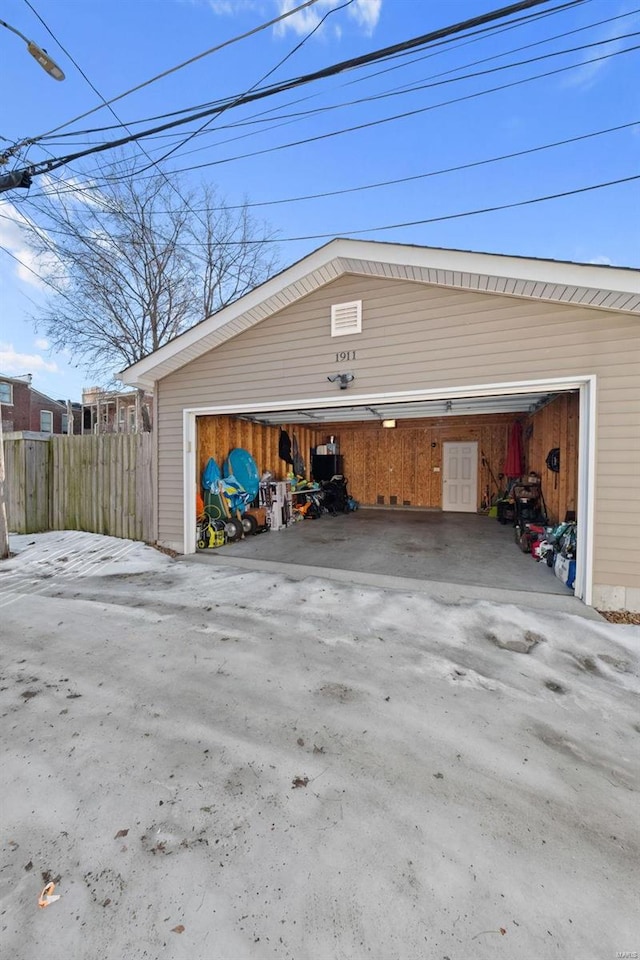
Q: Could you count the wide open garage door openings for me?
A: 1